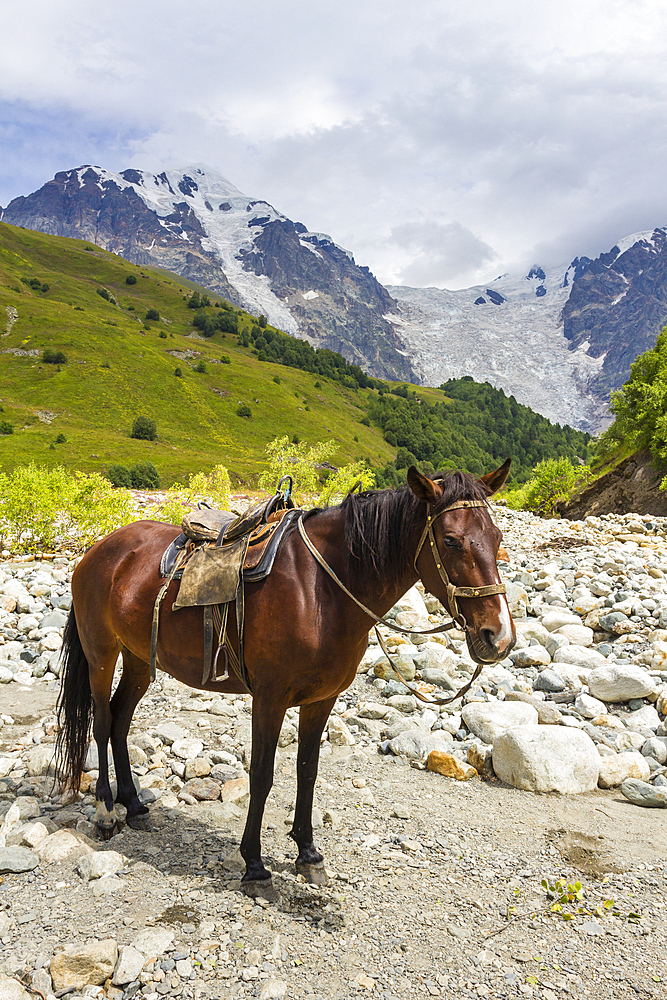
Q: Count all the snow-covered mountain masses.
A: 2